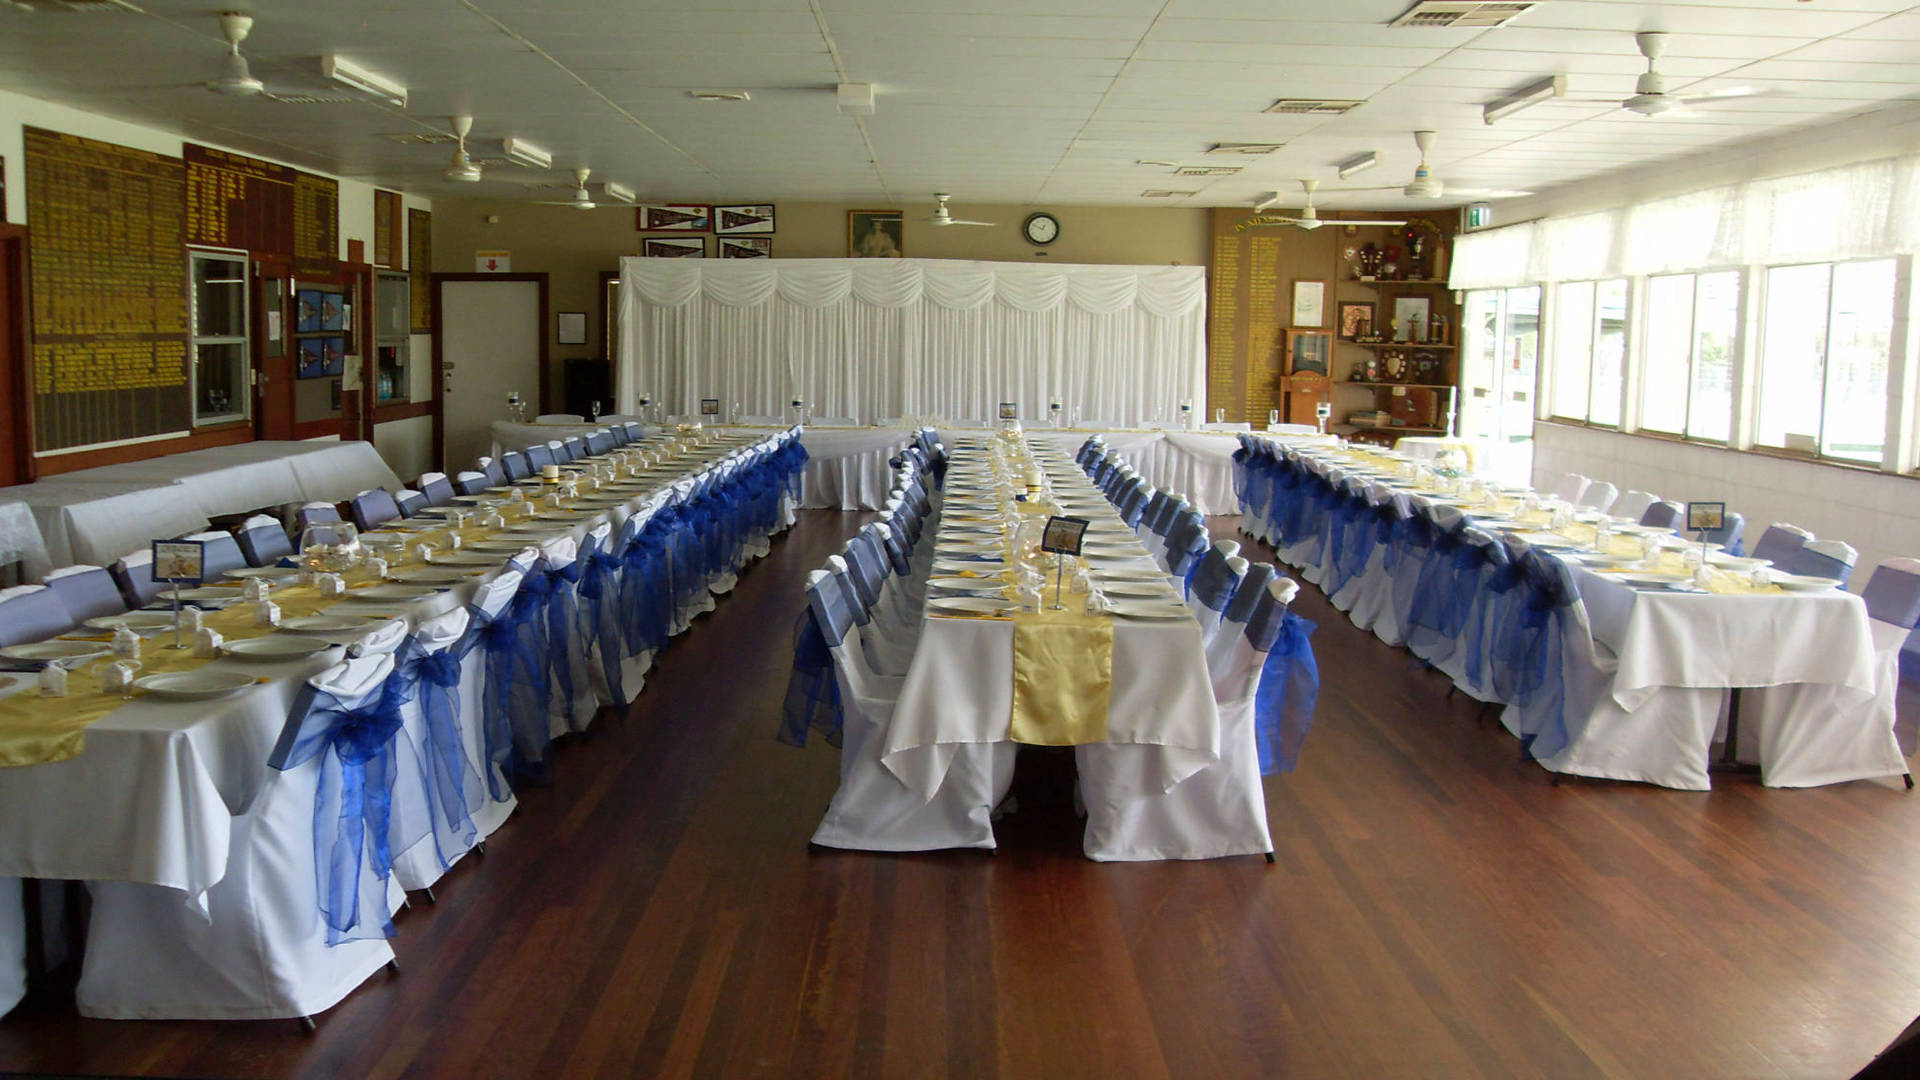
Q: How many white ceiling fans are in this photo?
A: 7